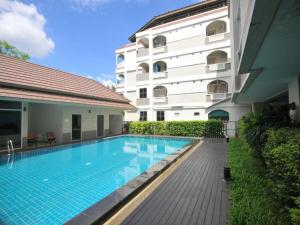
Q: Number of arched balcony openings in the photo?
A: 10